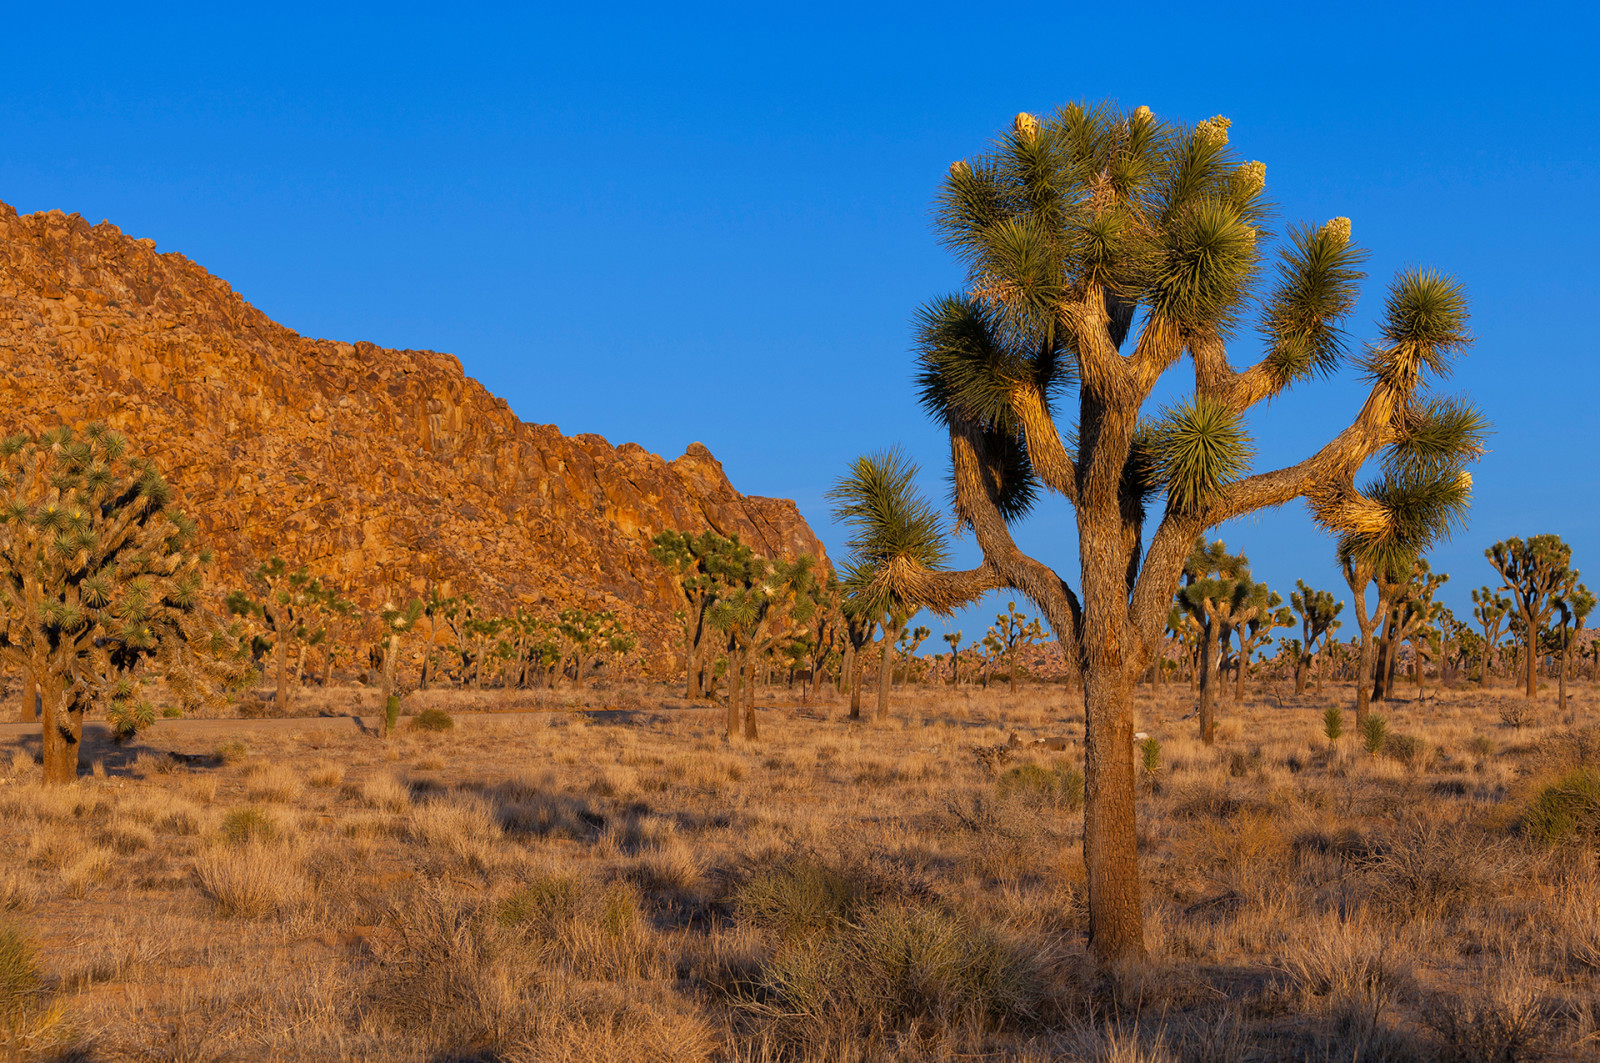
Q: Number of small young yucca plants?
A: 3